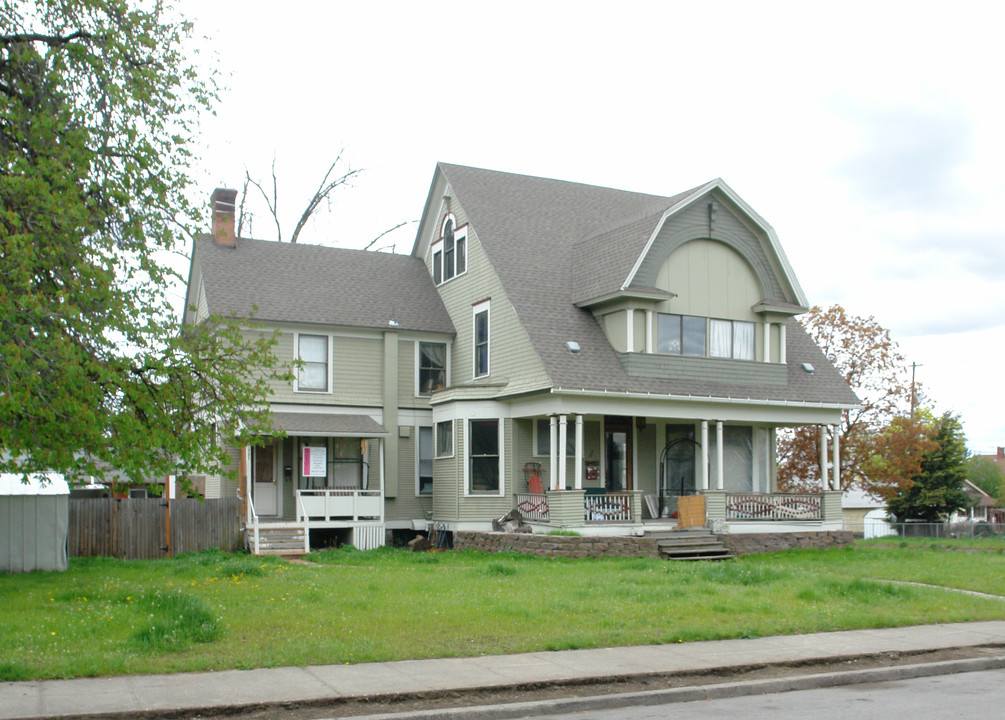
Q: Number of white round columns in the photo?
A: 11